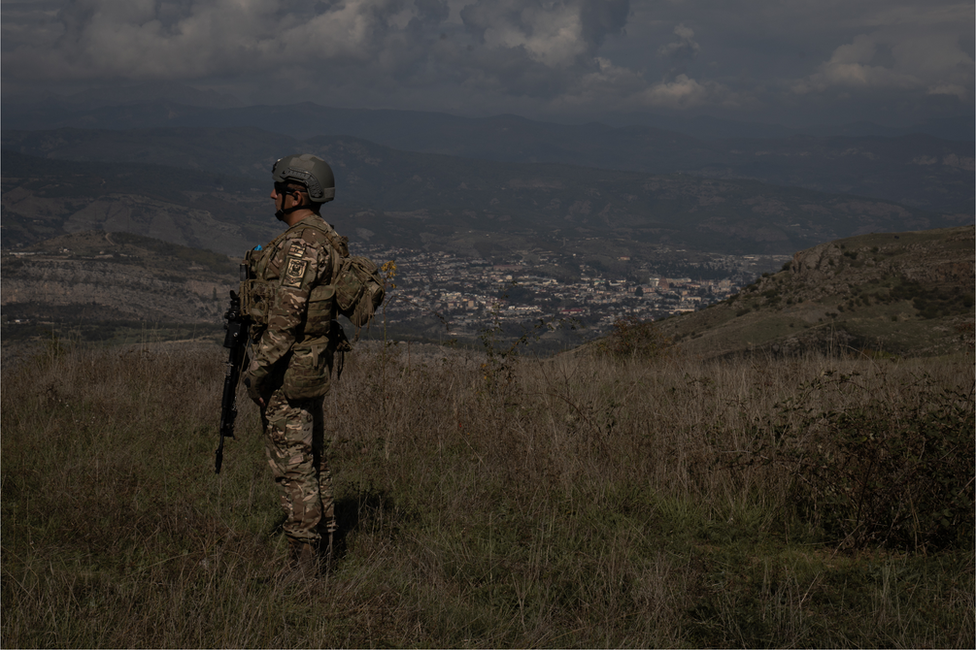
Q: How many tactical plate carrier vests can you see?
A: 1